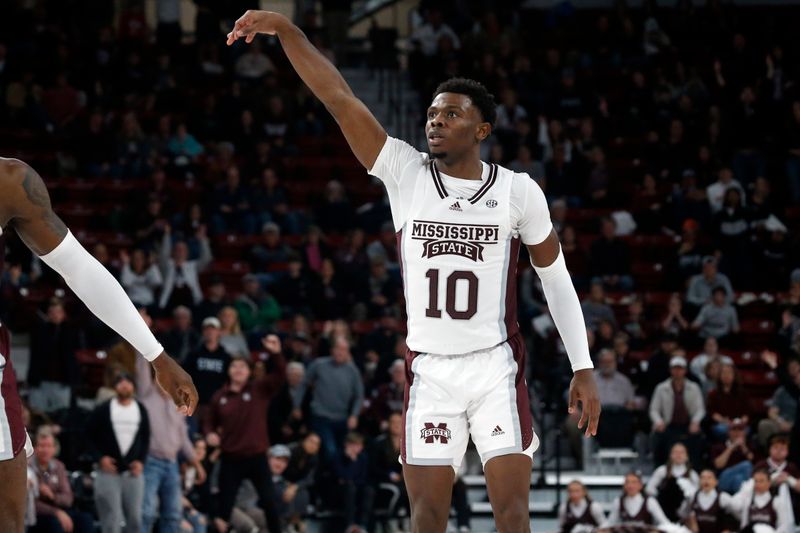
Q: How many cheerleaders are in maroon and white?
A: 5